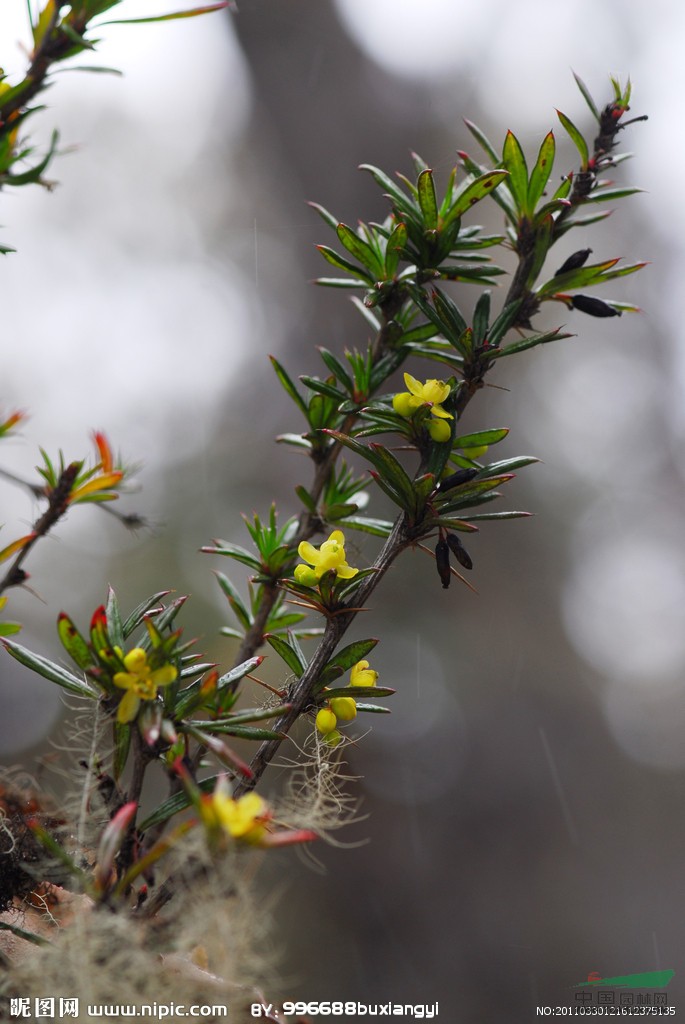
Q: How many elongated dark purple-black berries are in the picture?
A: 5